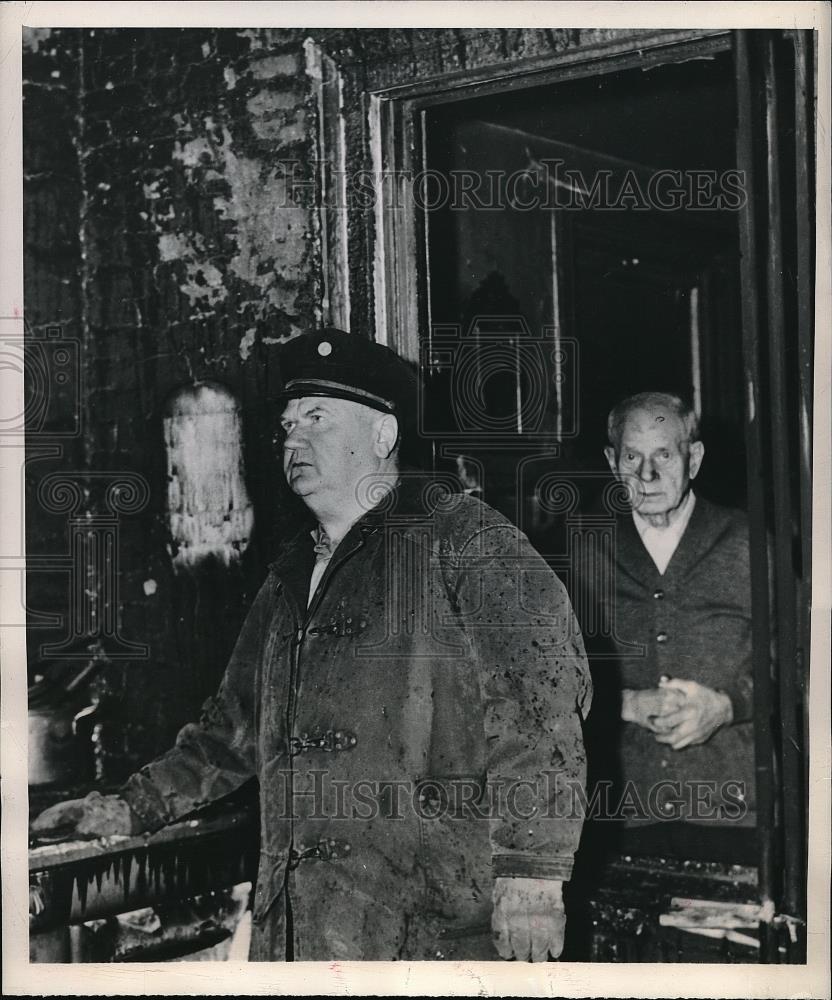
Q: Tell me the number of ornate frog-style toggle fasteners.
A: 3